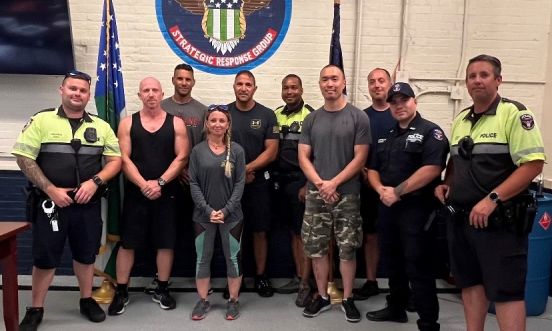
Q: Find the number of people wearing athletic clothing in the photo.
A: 6